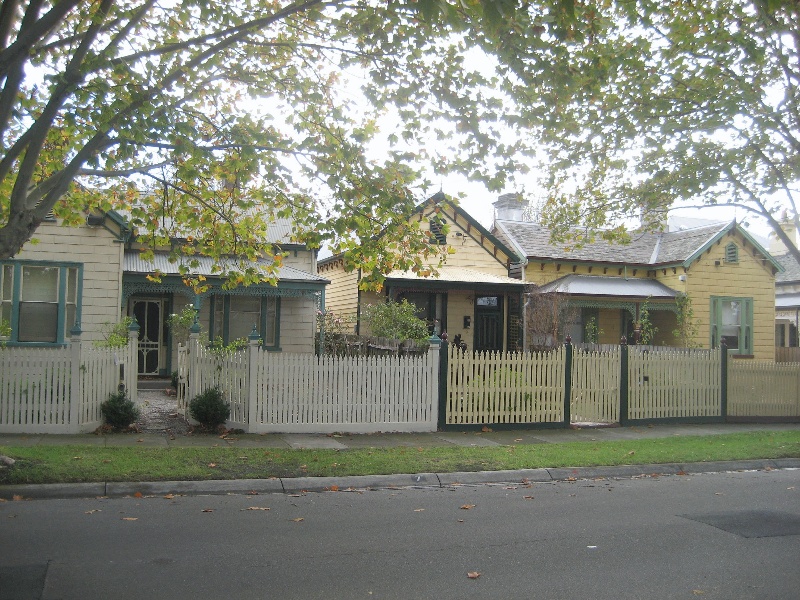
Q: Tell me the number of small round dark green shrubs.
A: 2